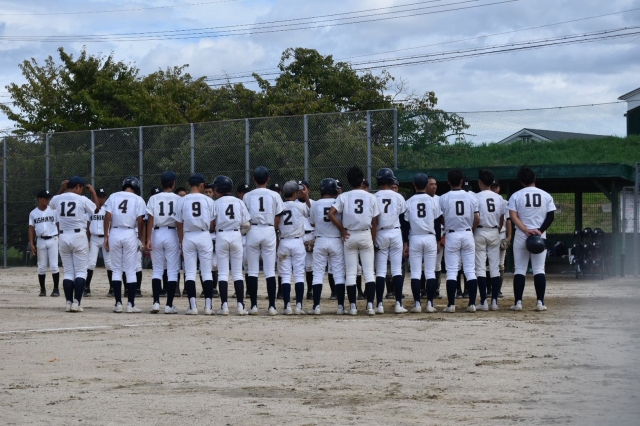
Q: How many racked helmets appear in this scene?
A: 9